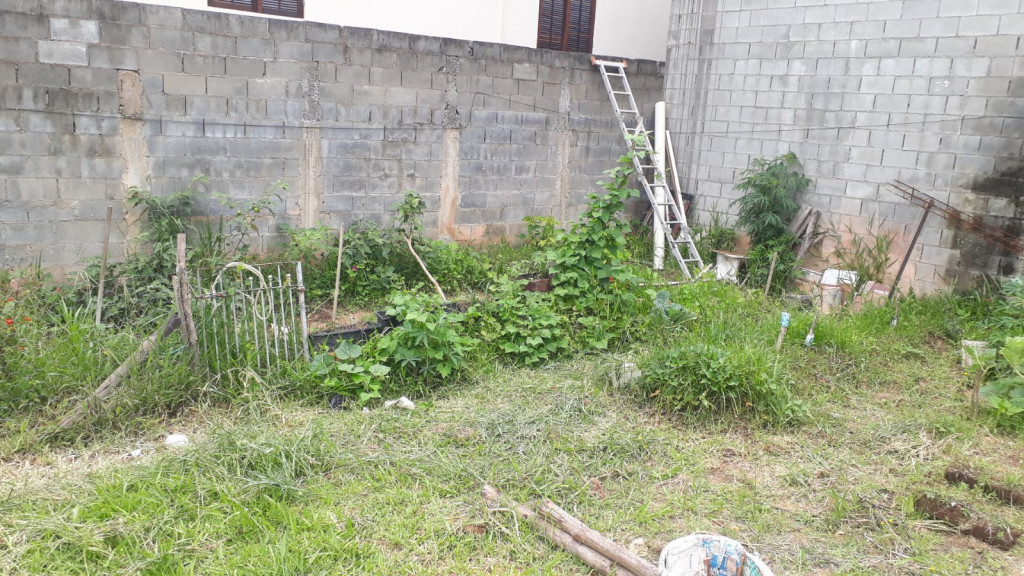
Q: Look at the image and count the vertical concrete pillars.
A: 4